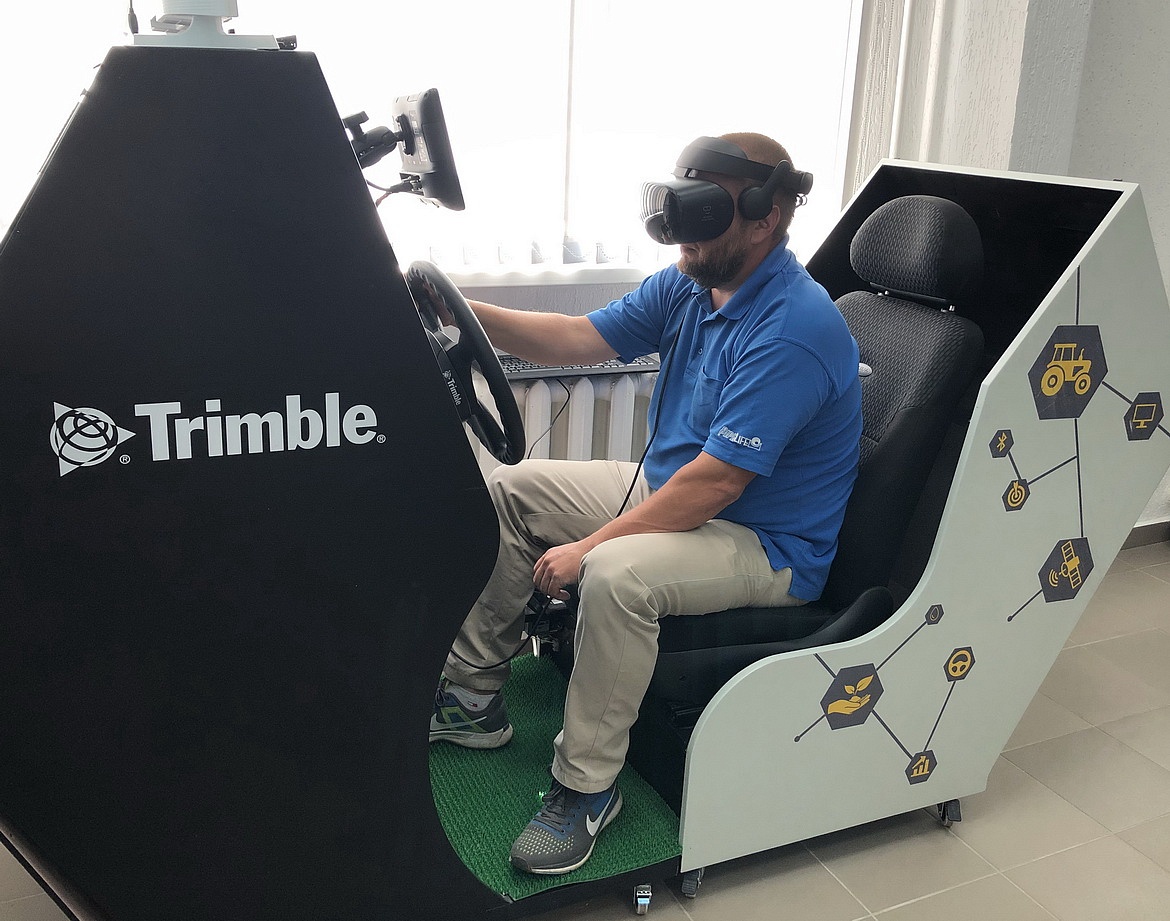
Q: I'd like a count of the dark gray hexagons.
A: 9